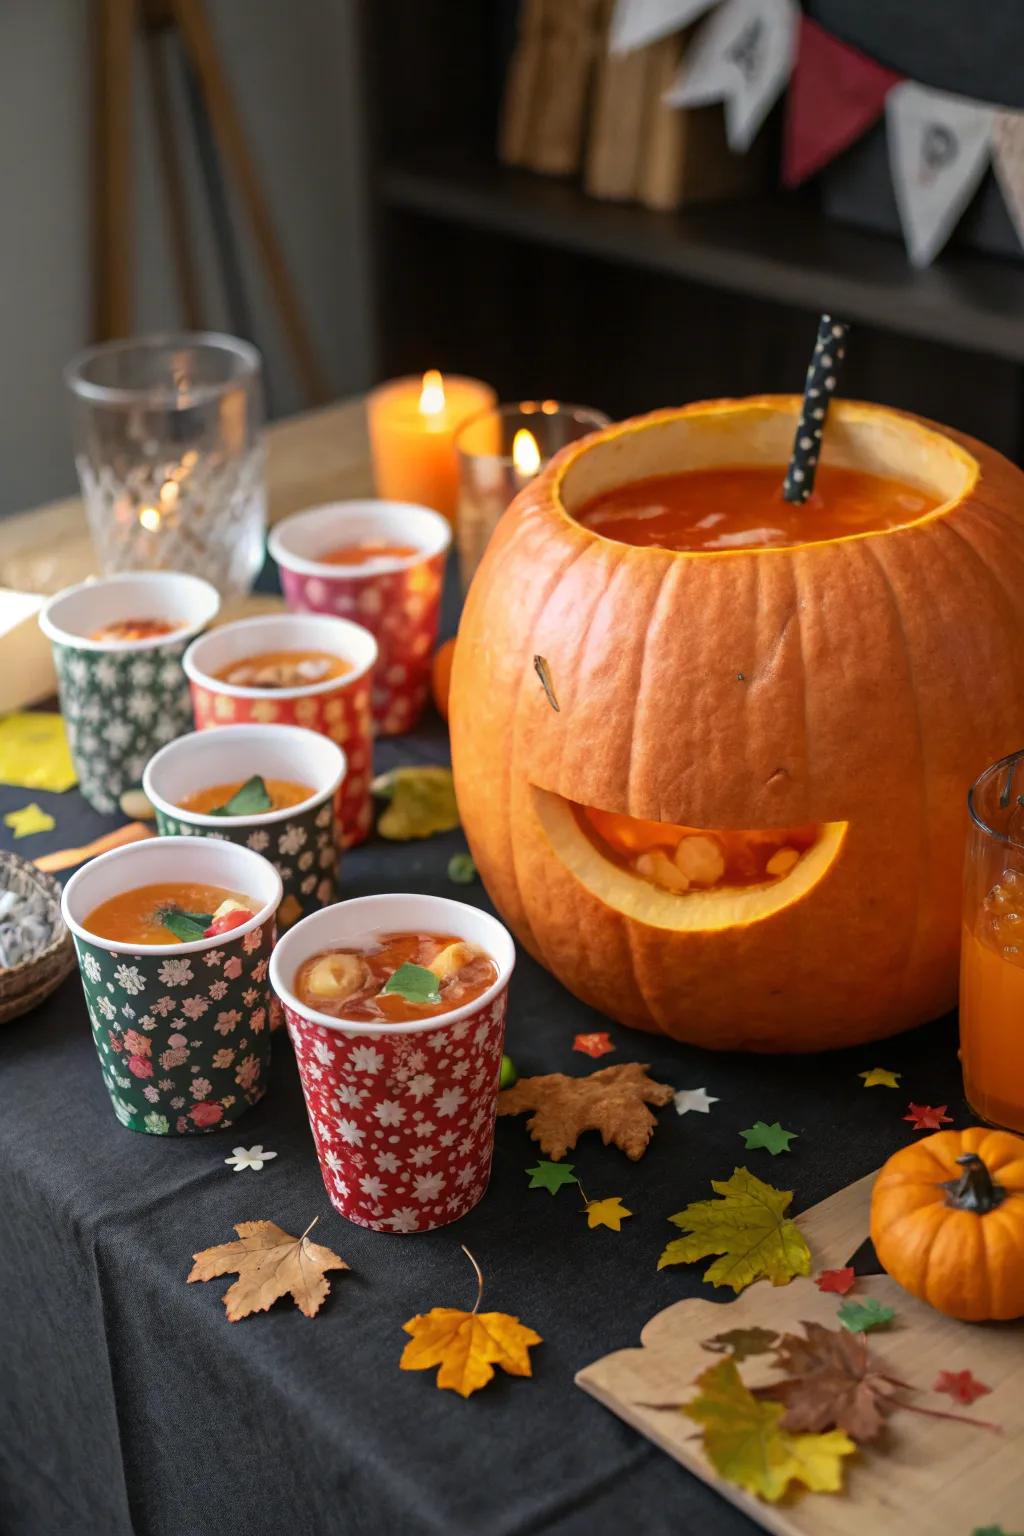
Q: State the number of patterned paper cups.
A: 6